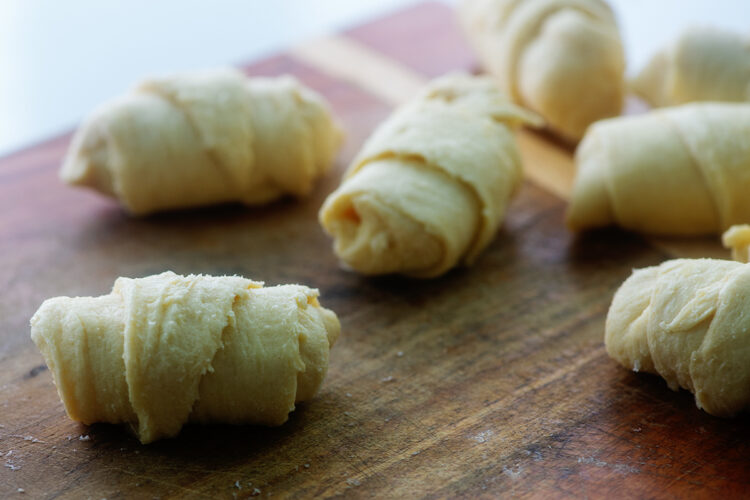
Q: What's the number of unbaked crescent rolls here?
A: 7